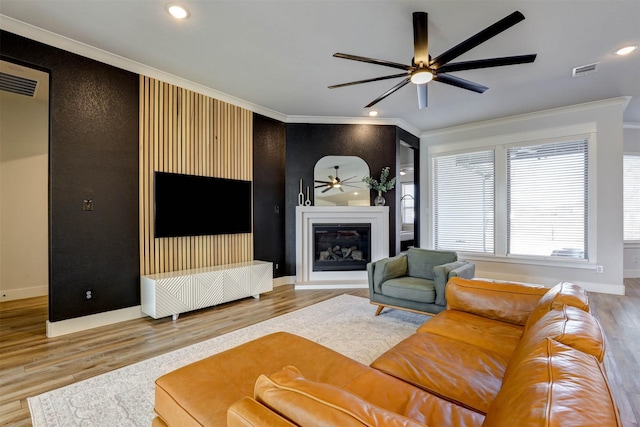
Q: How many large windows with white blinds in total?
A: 2